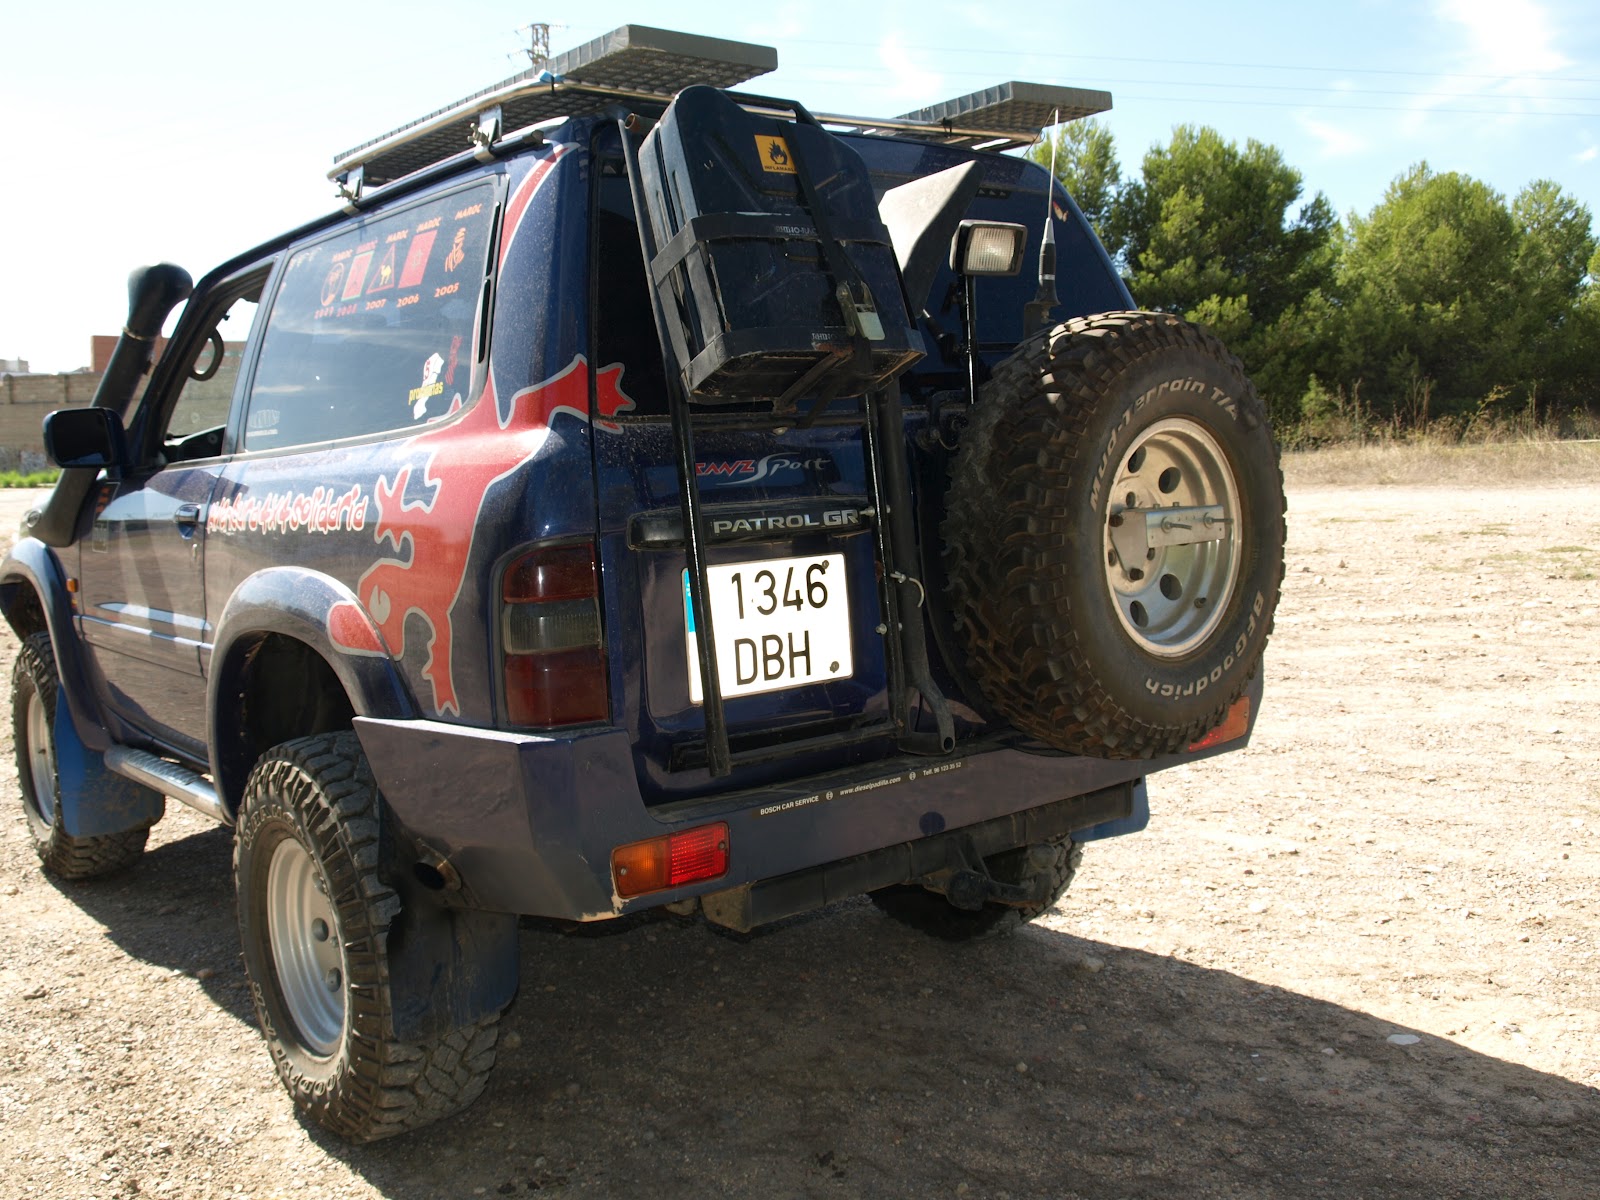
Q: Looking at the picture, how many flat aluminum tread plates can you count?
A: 2